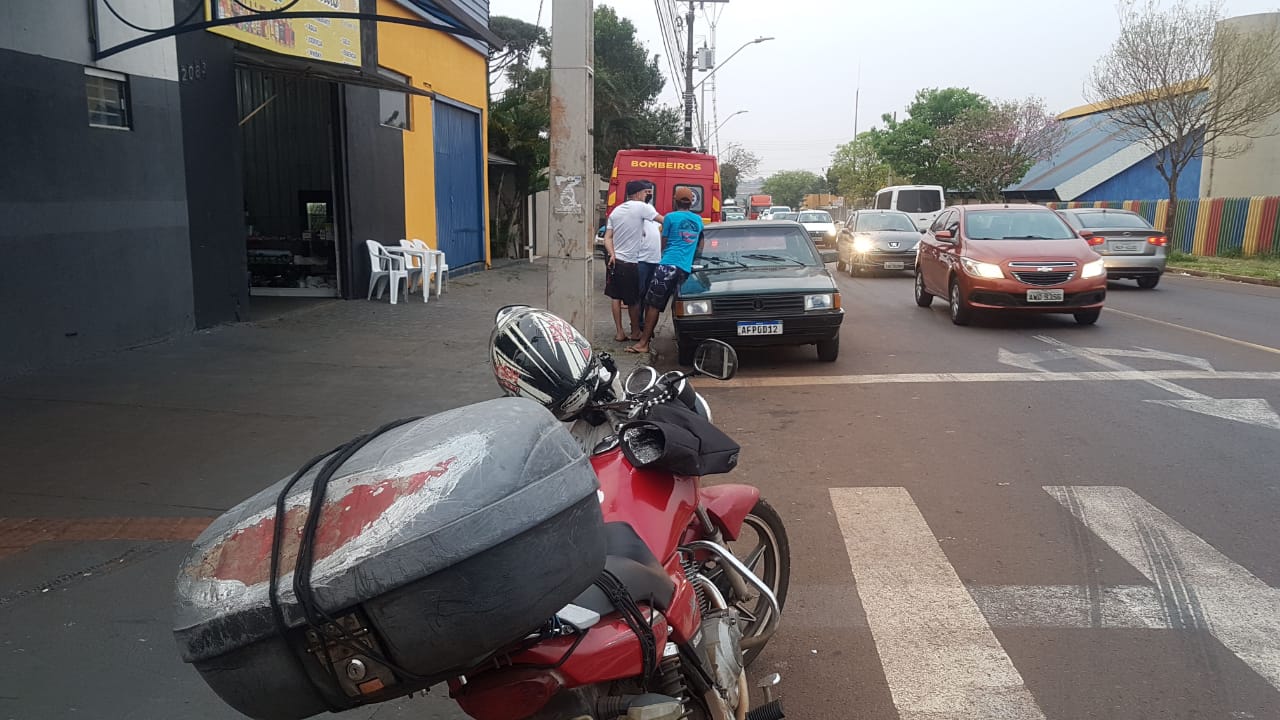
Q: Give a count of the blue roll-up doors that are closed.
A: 1